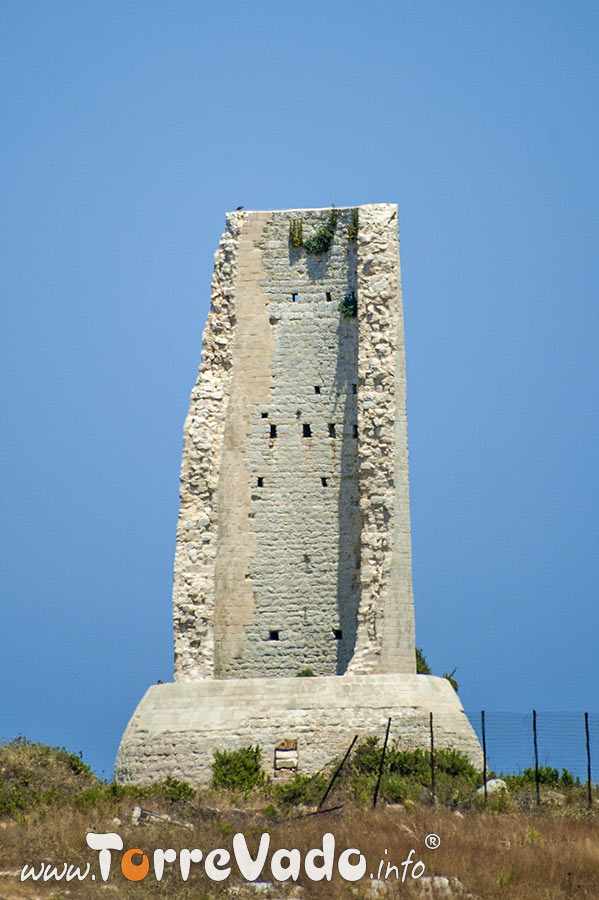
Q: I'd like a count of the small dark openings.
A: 13